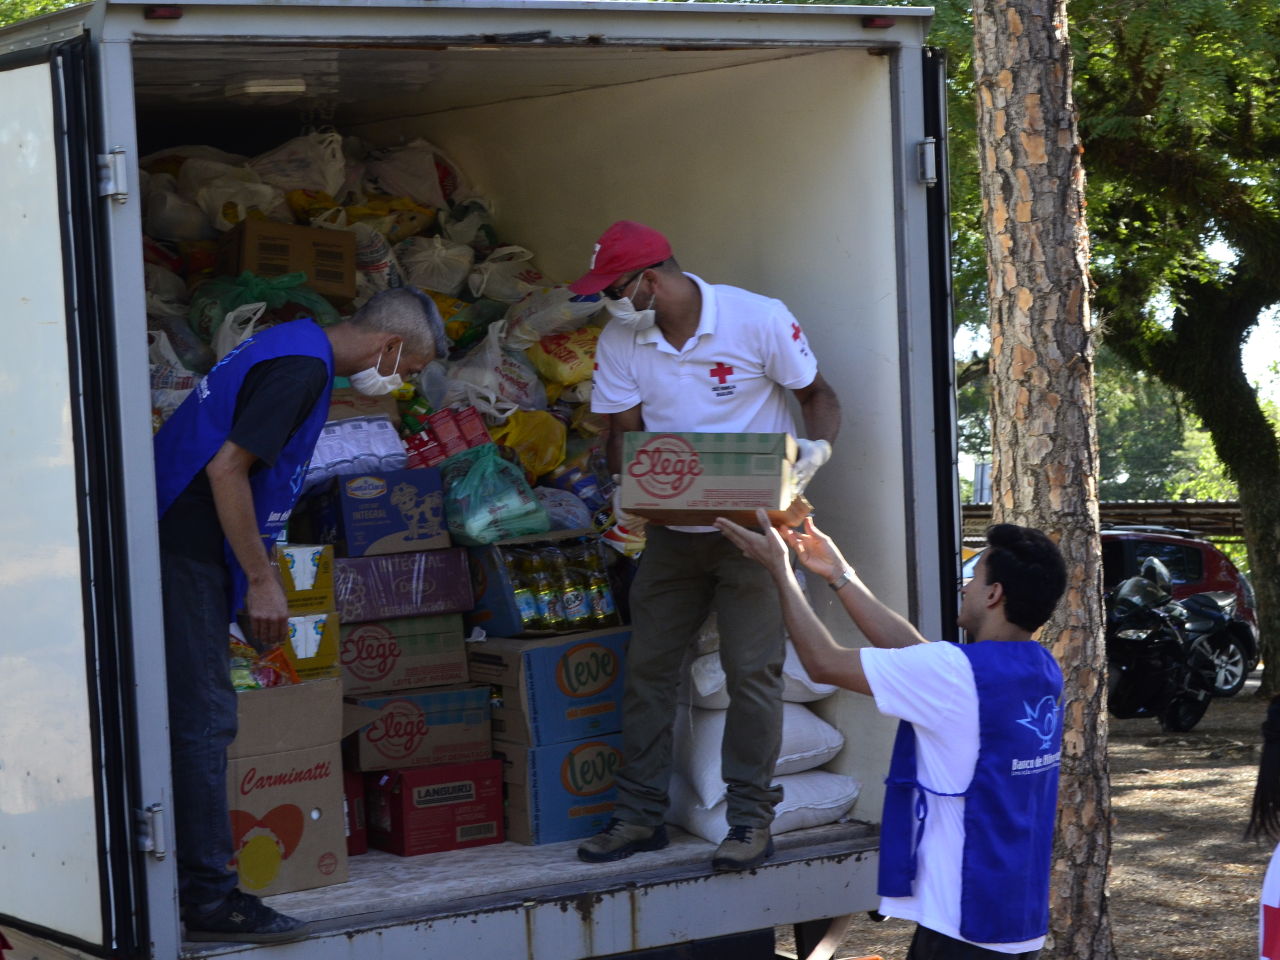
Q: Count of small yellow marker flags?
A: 0